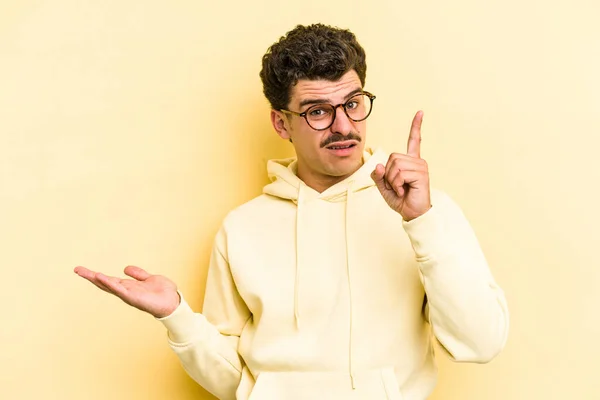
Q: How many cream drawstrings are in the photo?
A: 2